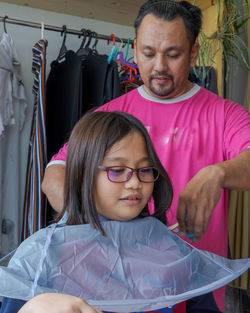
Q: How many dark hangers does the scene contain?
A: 5